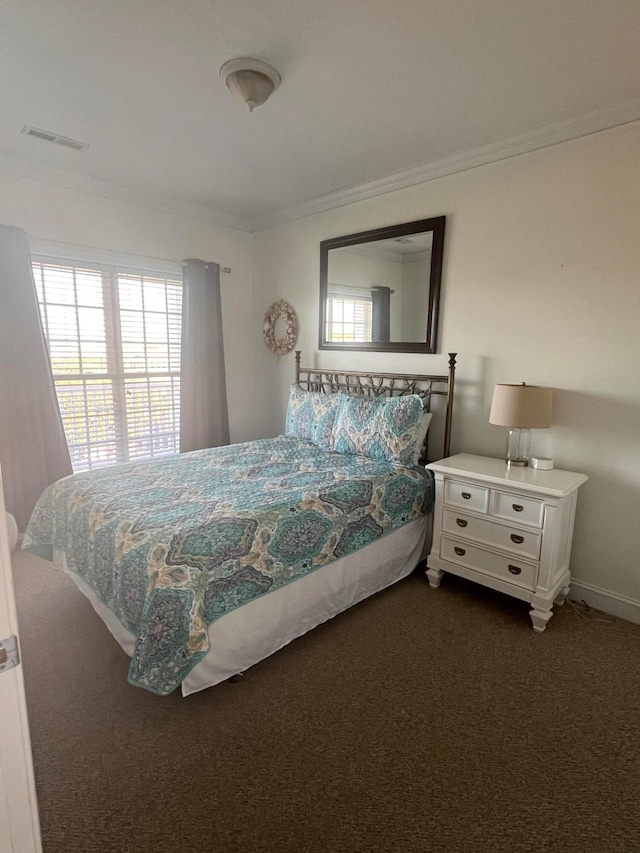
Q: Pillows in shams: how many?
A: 2